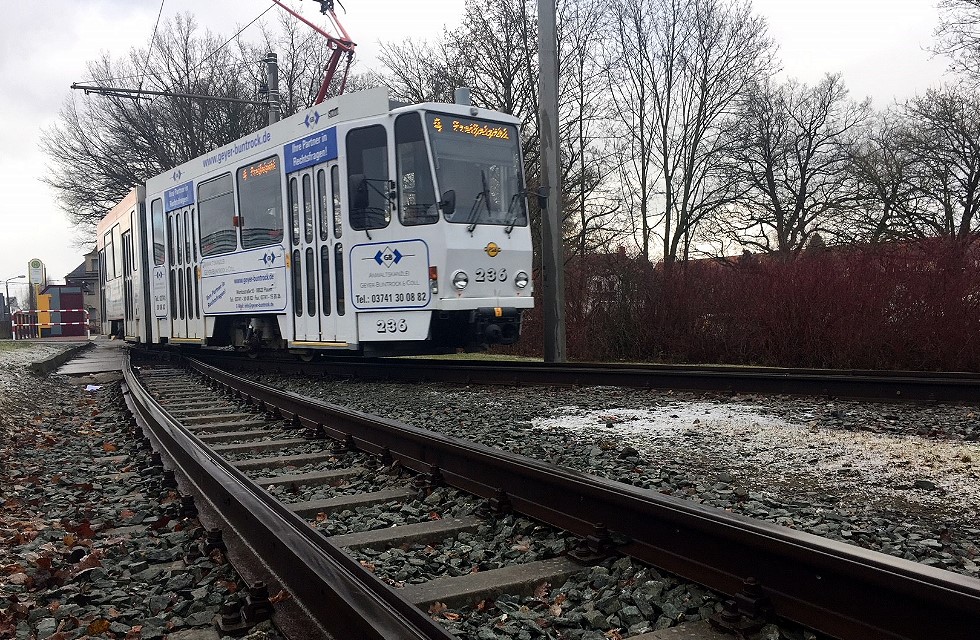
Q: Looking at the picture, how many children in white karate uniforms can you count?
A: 0